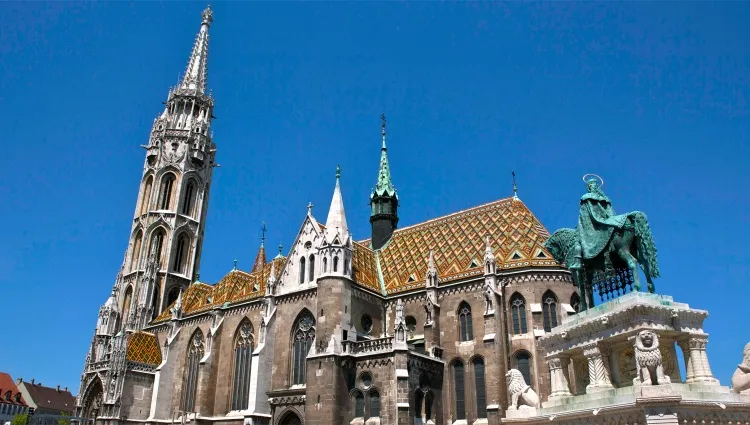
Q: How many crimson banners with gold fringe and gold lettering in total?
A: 0